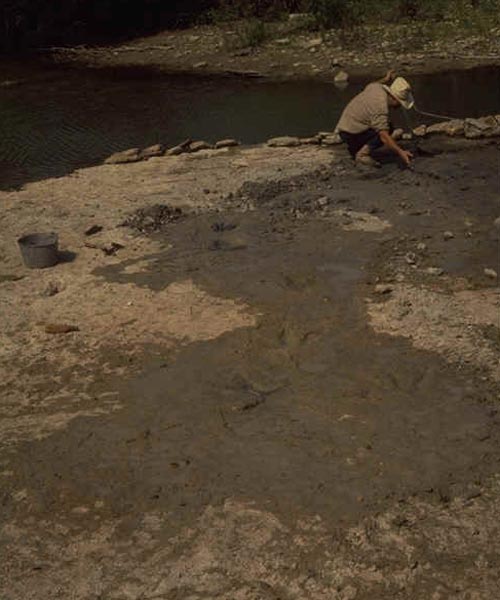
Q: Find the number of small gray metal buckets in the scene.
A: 1